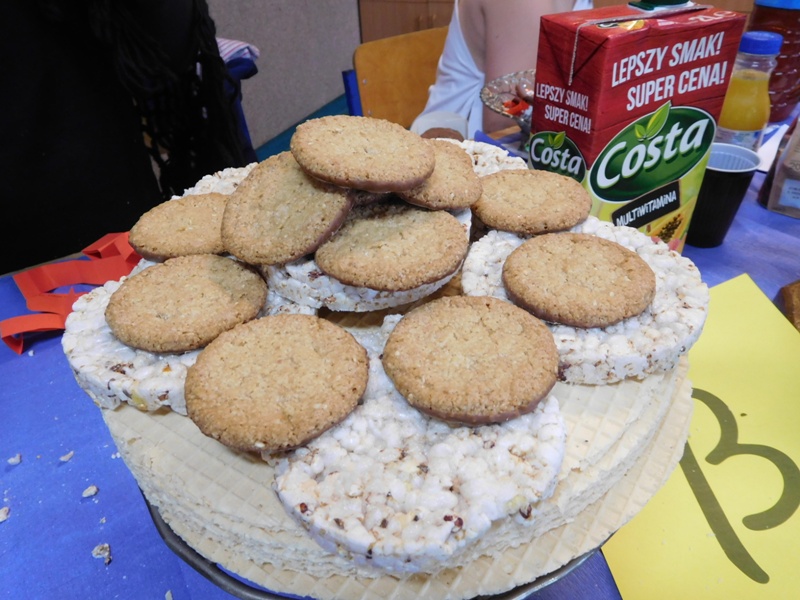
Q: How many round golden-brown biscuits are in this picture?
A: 10